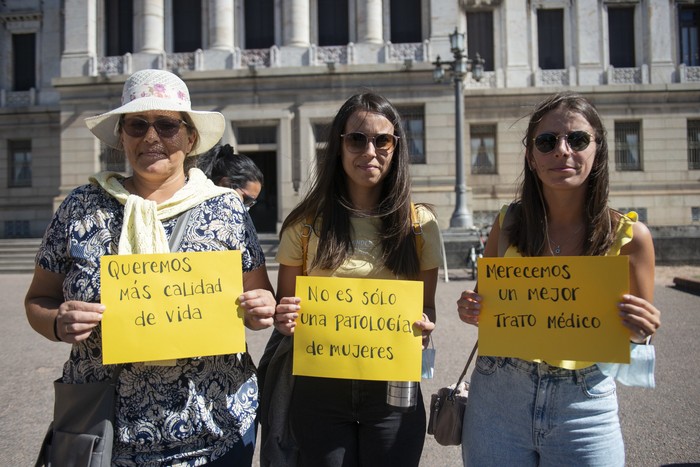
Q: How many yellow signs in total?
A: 3